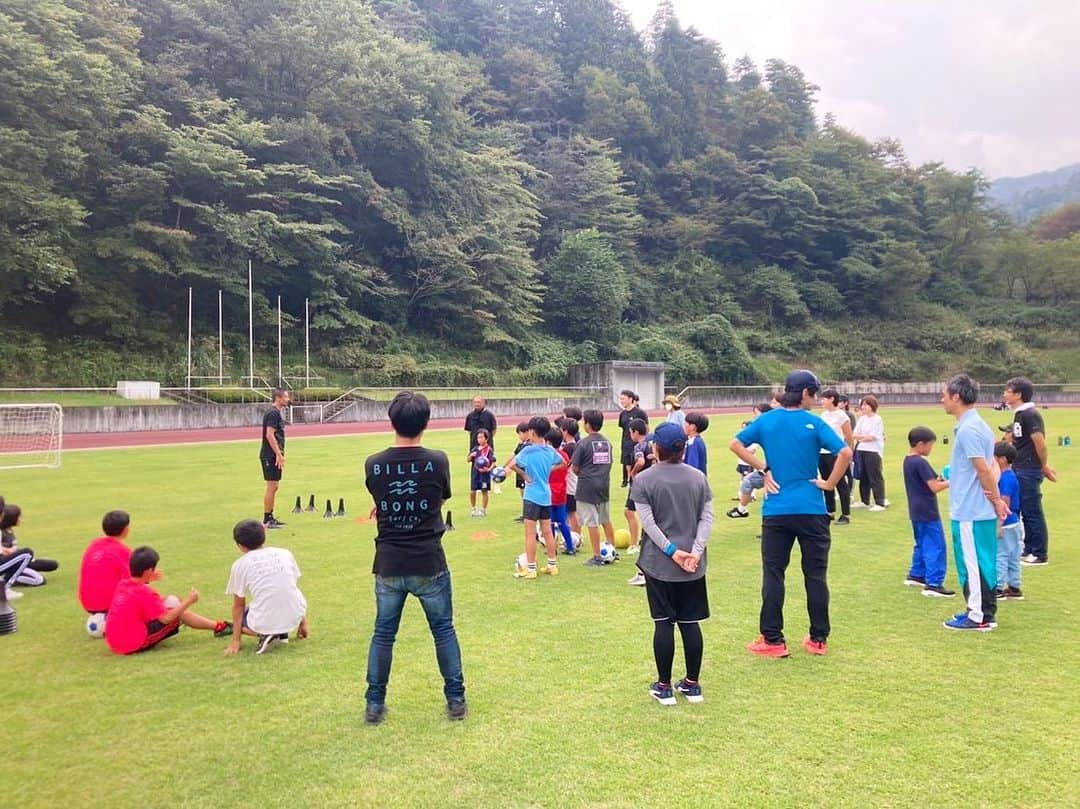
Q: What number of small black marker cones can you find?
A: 5